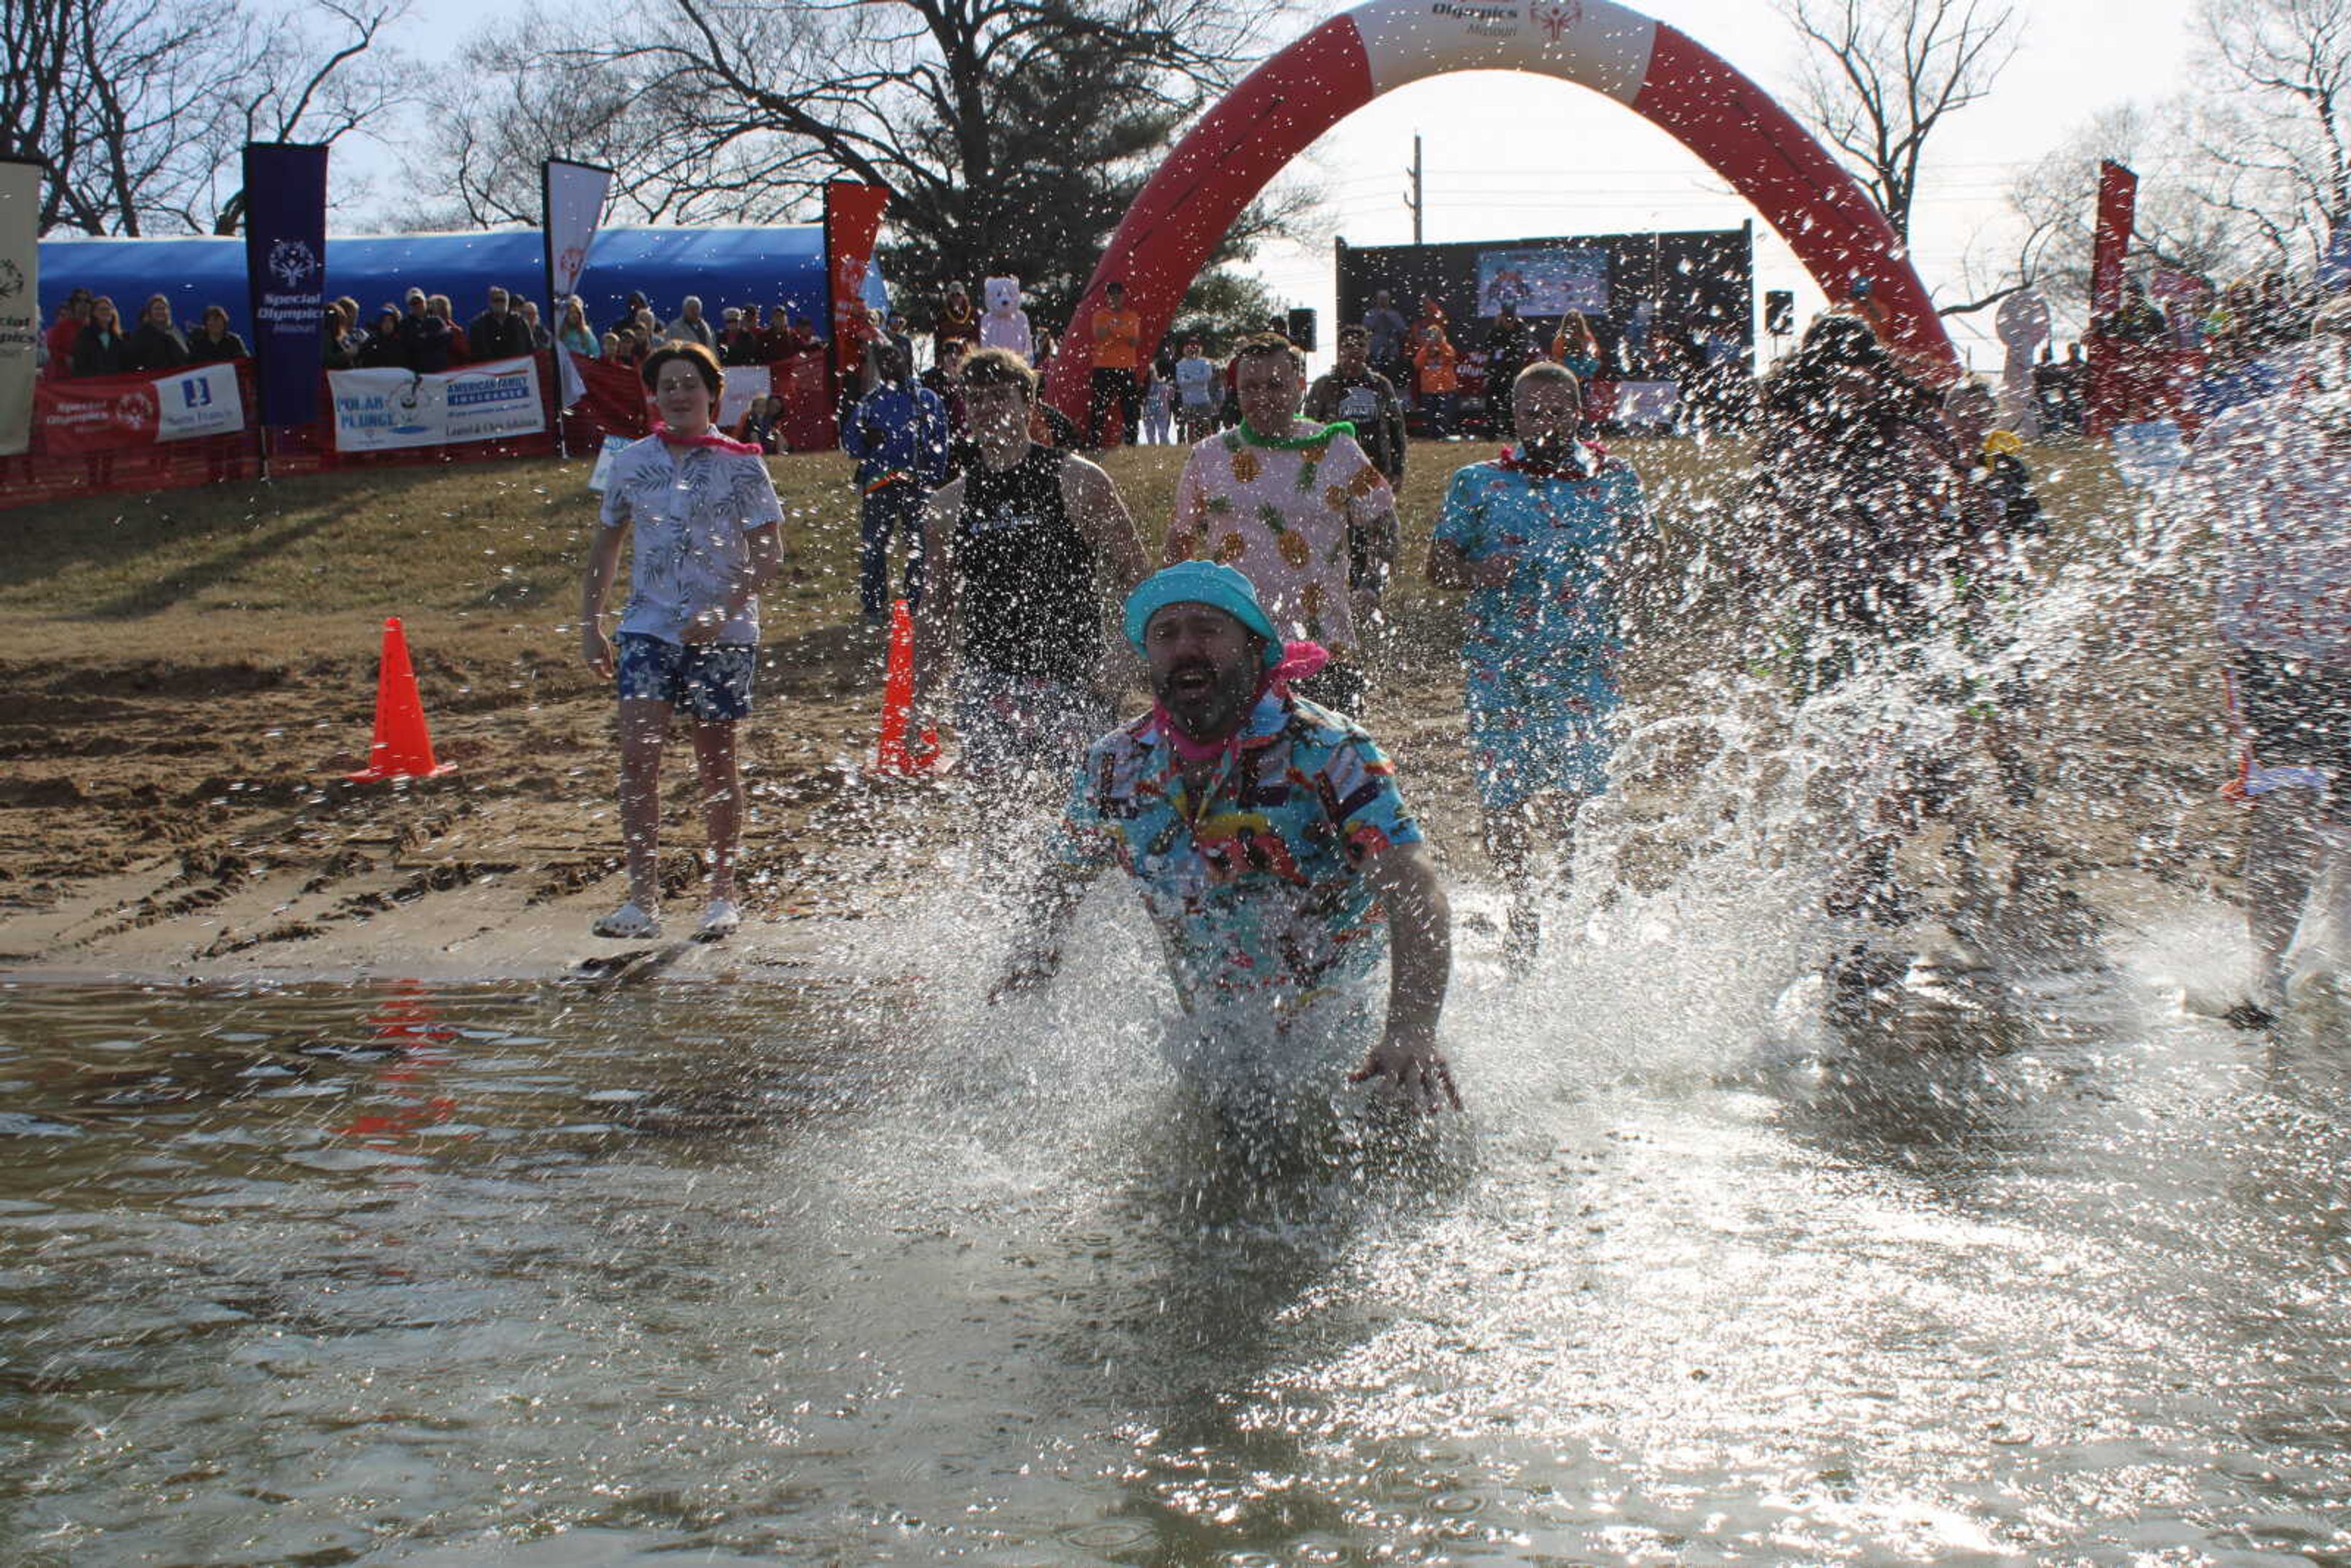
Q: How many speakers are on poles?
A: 2